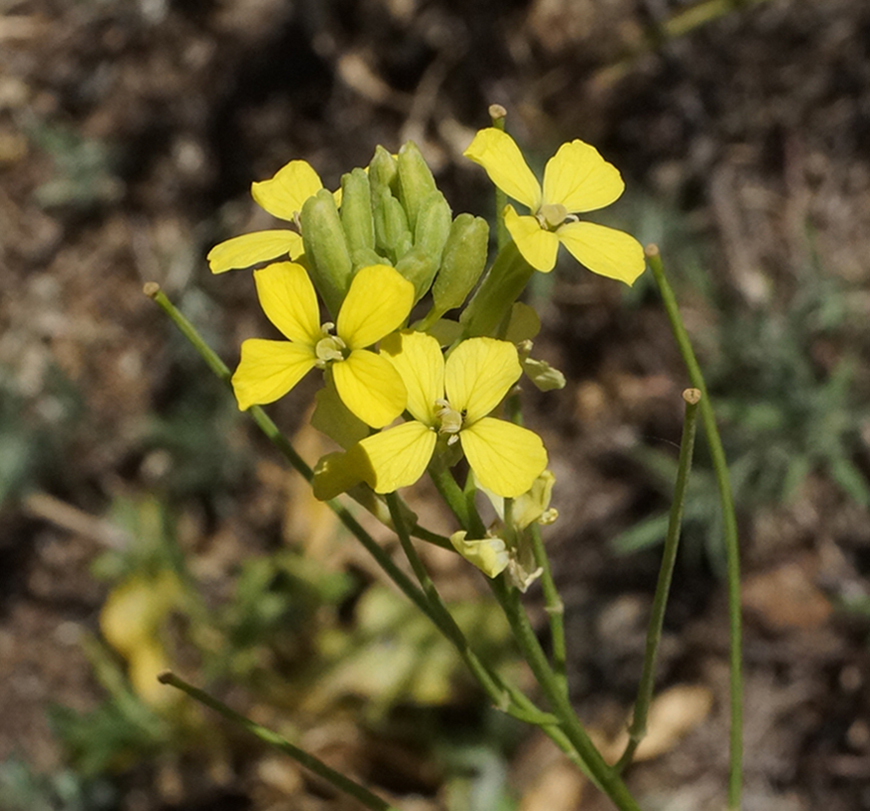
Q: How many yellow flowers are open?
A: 4